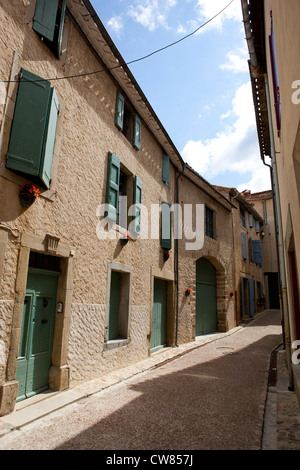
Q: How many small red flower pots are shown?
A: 5